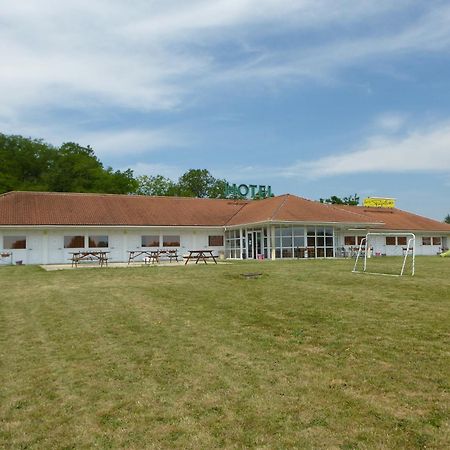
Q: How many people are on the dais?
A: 0